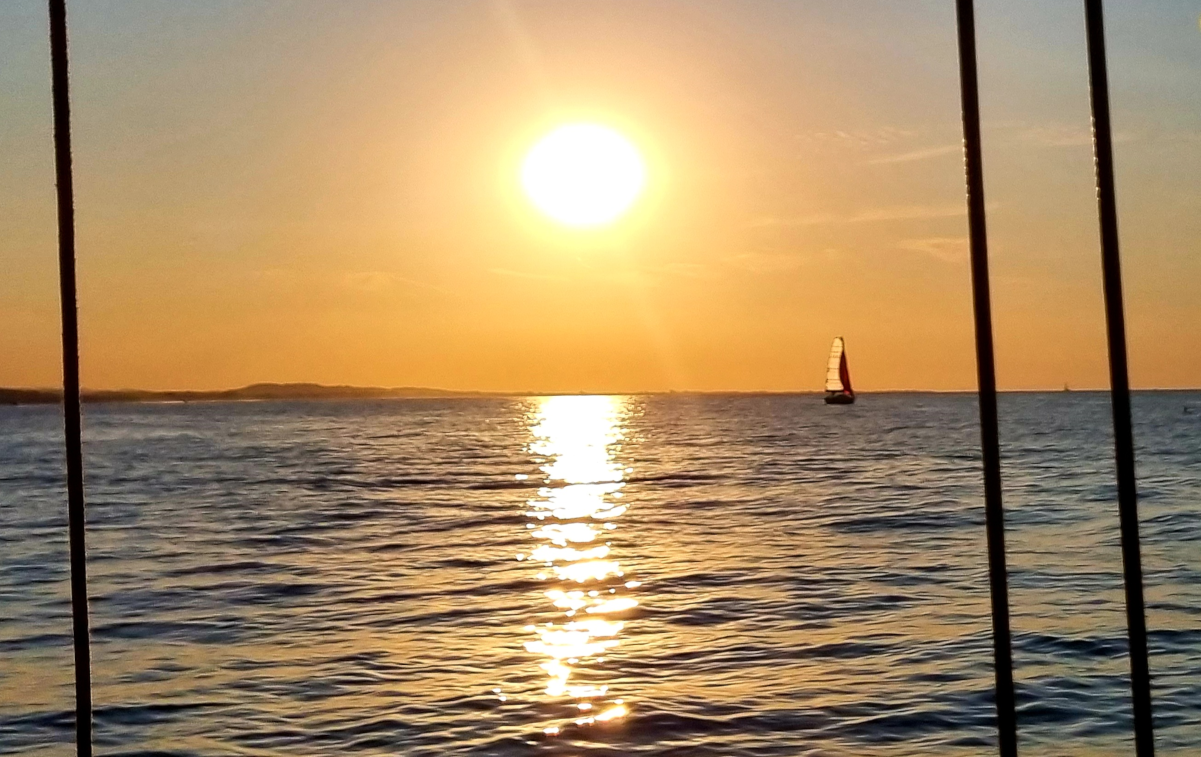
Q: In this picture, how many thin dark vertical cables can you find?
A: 3